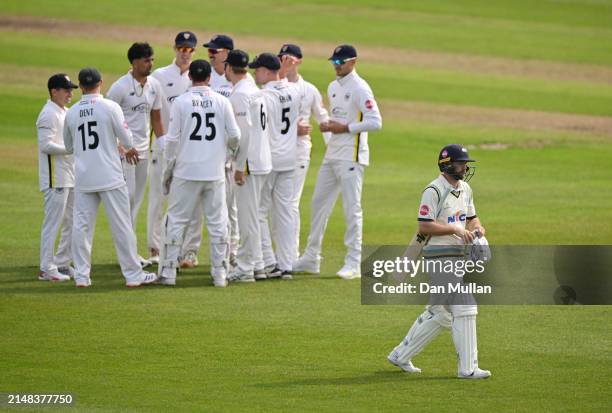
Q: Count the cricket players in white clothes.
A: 11